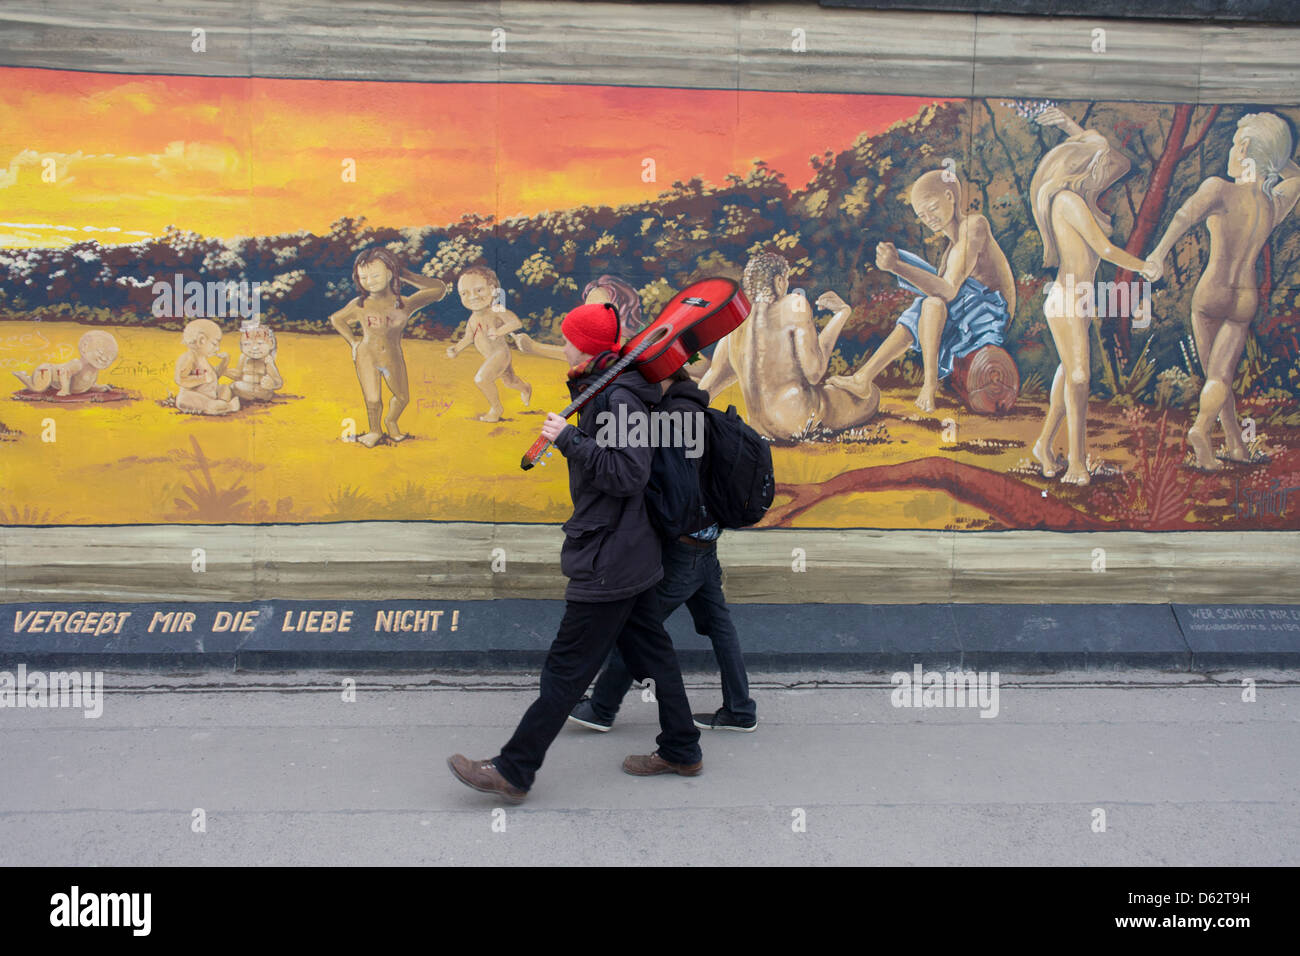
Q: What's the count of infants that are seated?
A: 2